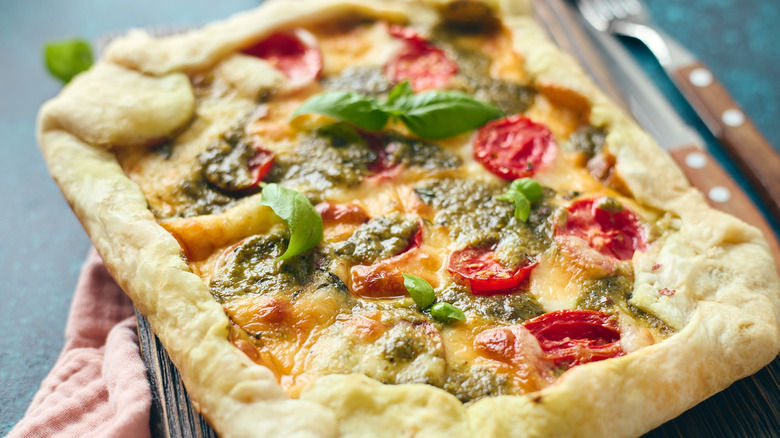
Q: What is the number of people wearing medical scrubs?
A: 0